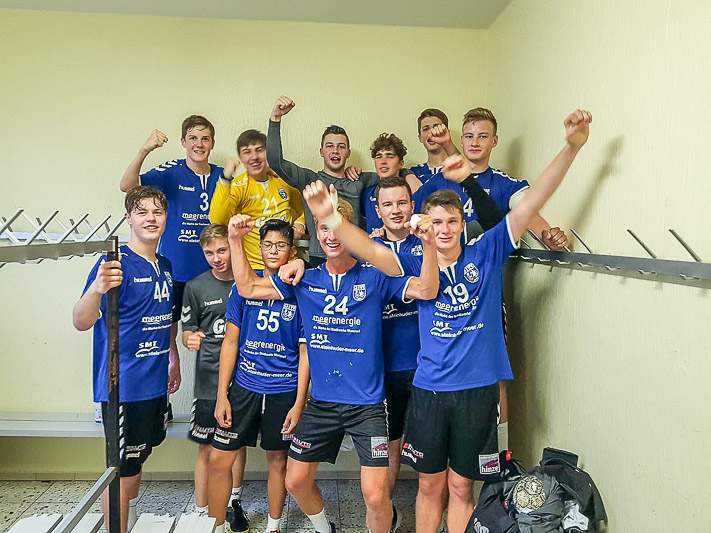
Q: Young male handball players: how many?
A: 12